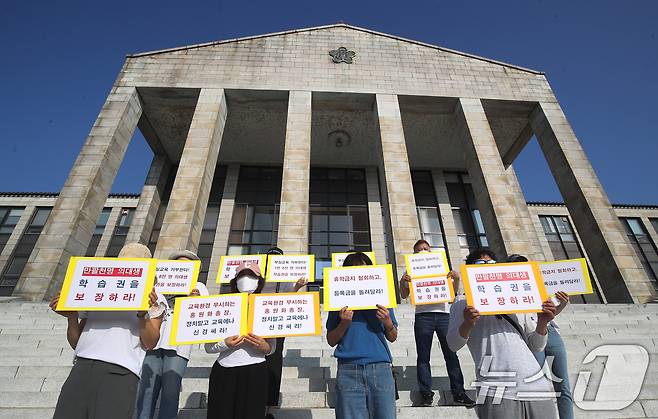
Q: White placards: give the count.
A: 12